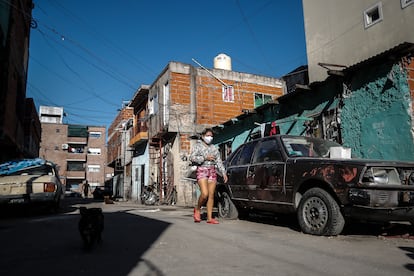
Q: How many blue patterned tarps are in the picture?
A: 1